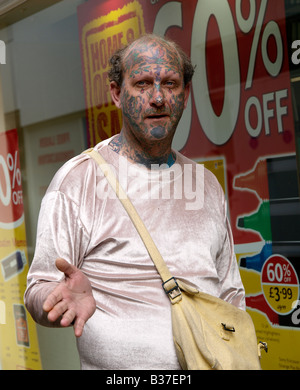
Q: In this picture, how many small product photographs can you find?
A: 2